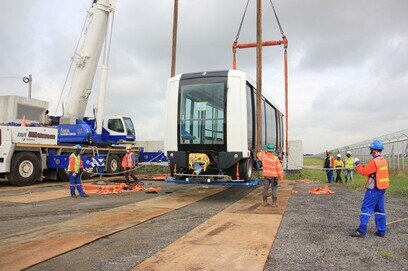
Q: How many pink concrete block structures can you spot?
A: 0